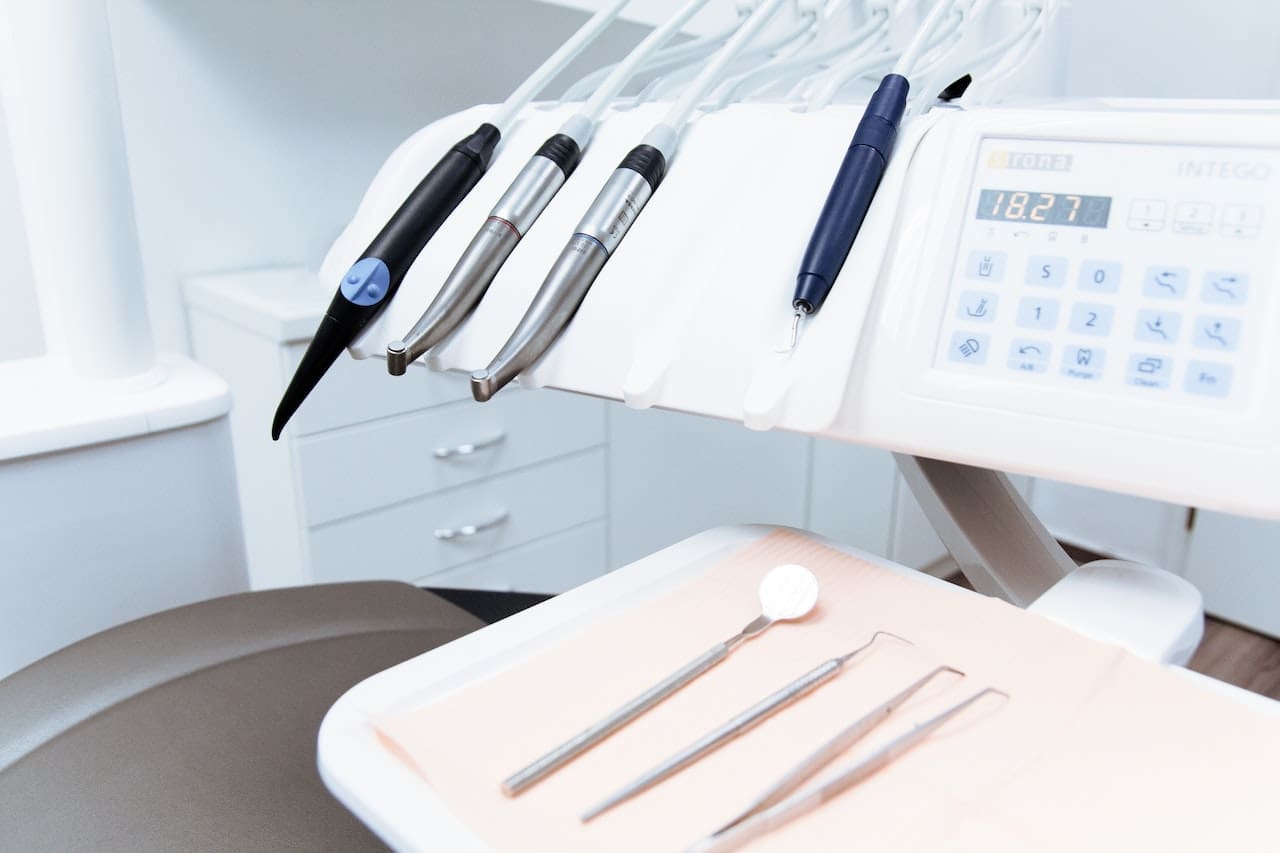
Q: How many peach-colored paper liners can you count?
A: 1